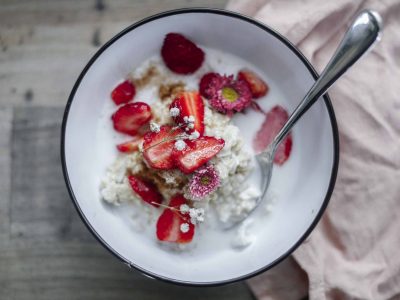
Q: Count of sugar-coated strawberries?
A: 0